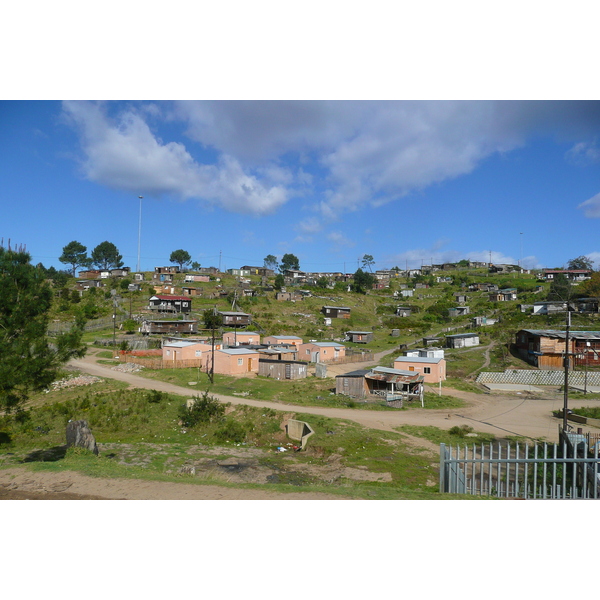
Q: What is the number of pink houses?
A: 6